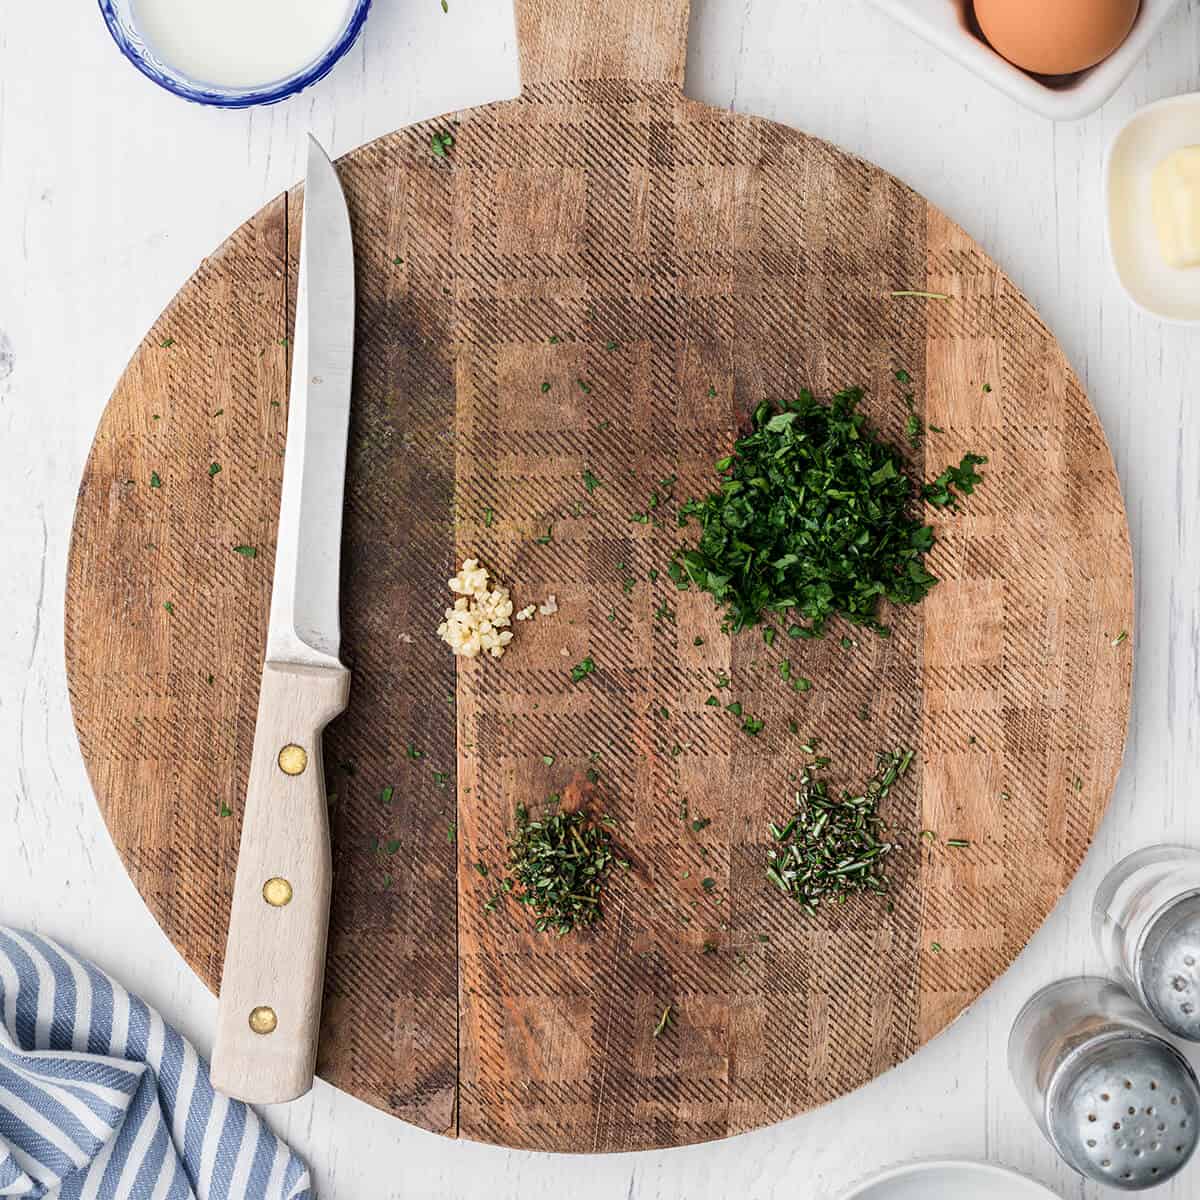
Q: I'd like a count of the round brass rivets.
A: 3